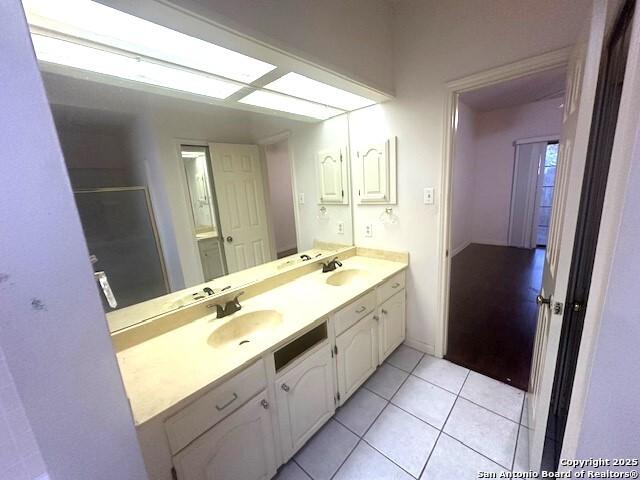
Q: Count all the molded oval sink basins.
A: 2